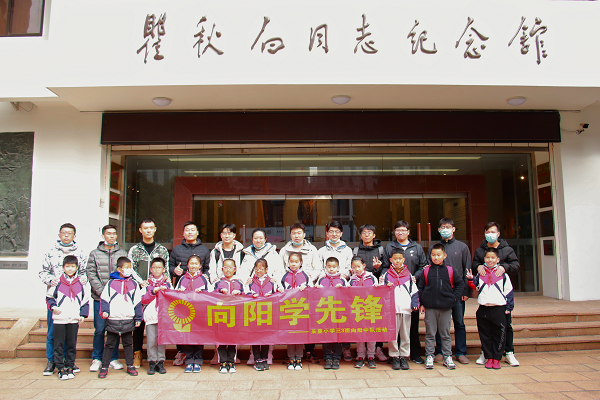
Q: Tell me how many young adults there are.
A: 12